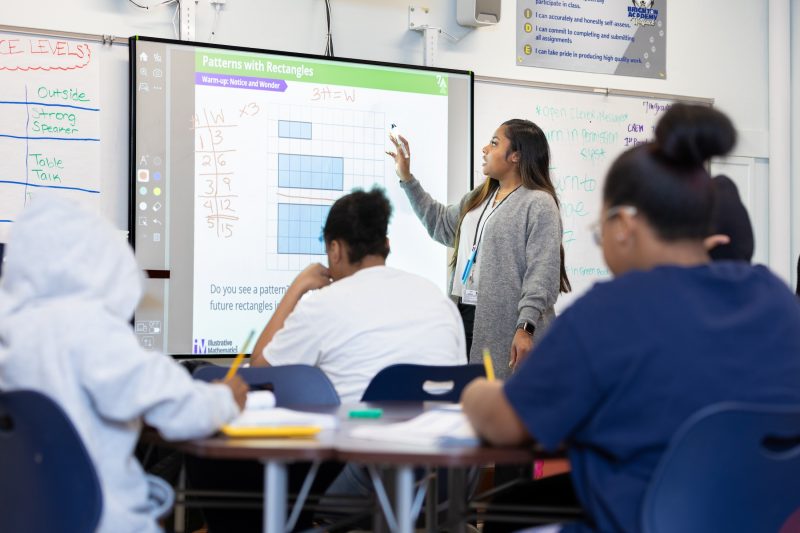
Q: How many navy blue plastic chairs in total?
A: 4